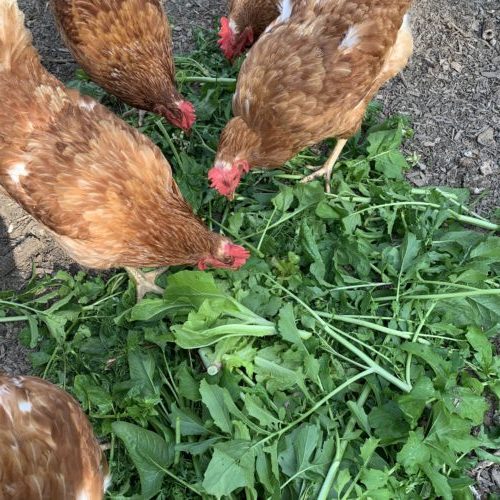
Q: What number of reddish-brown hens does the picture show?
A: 5